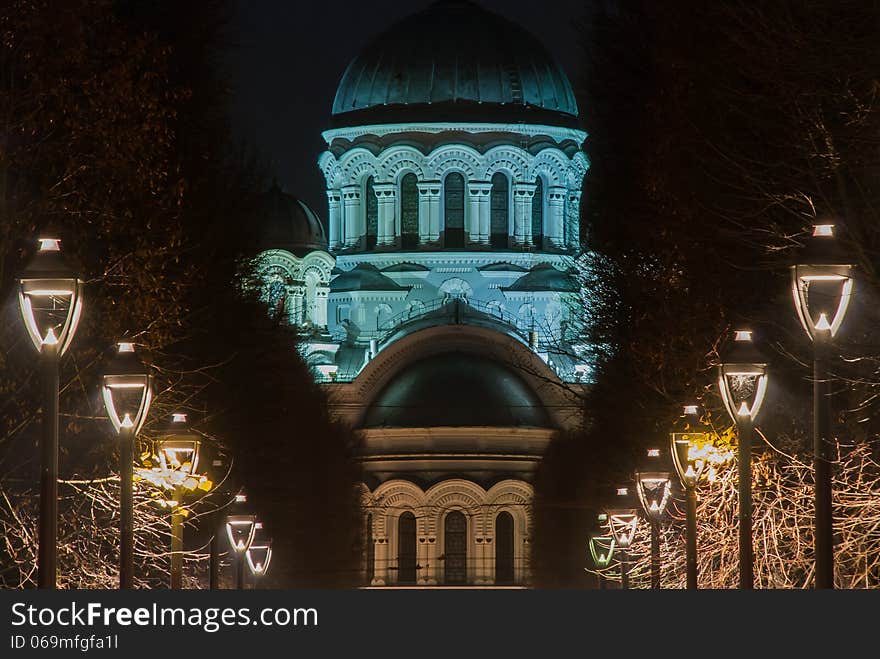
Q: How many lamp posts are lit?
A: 11